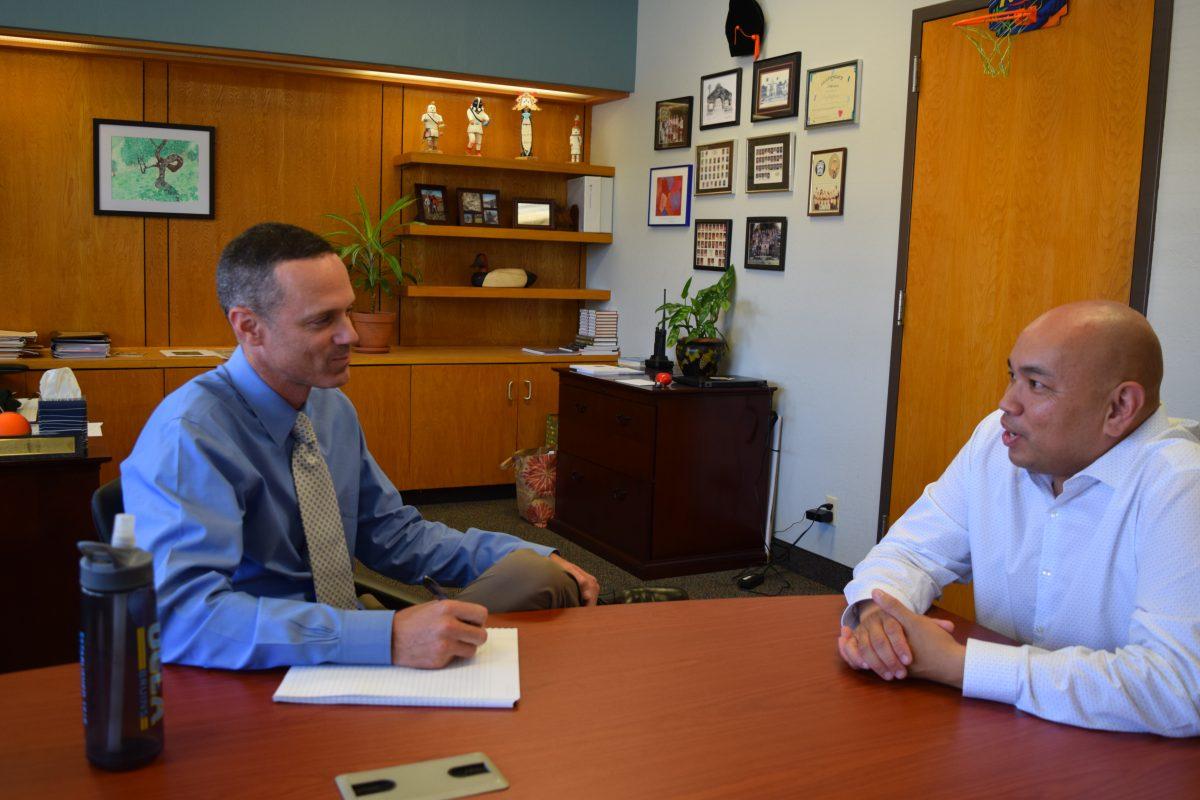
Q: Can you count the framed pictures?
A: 14